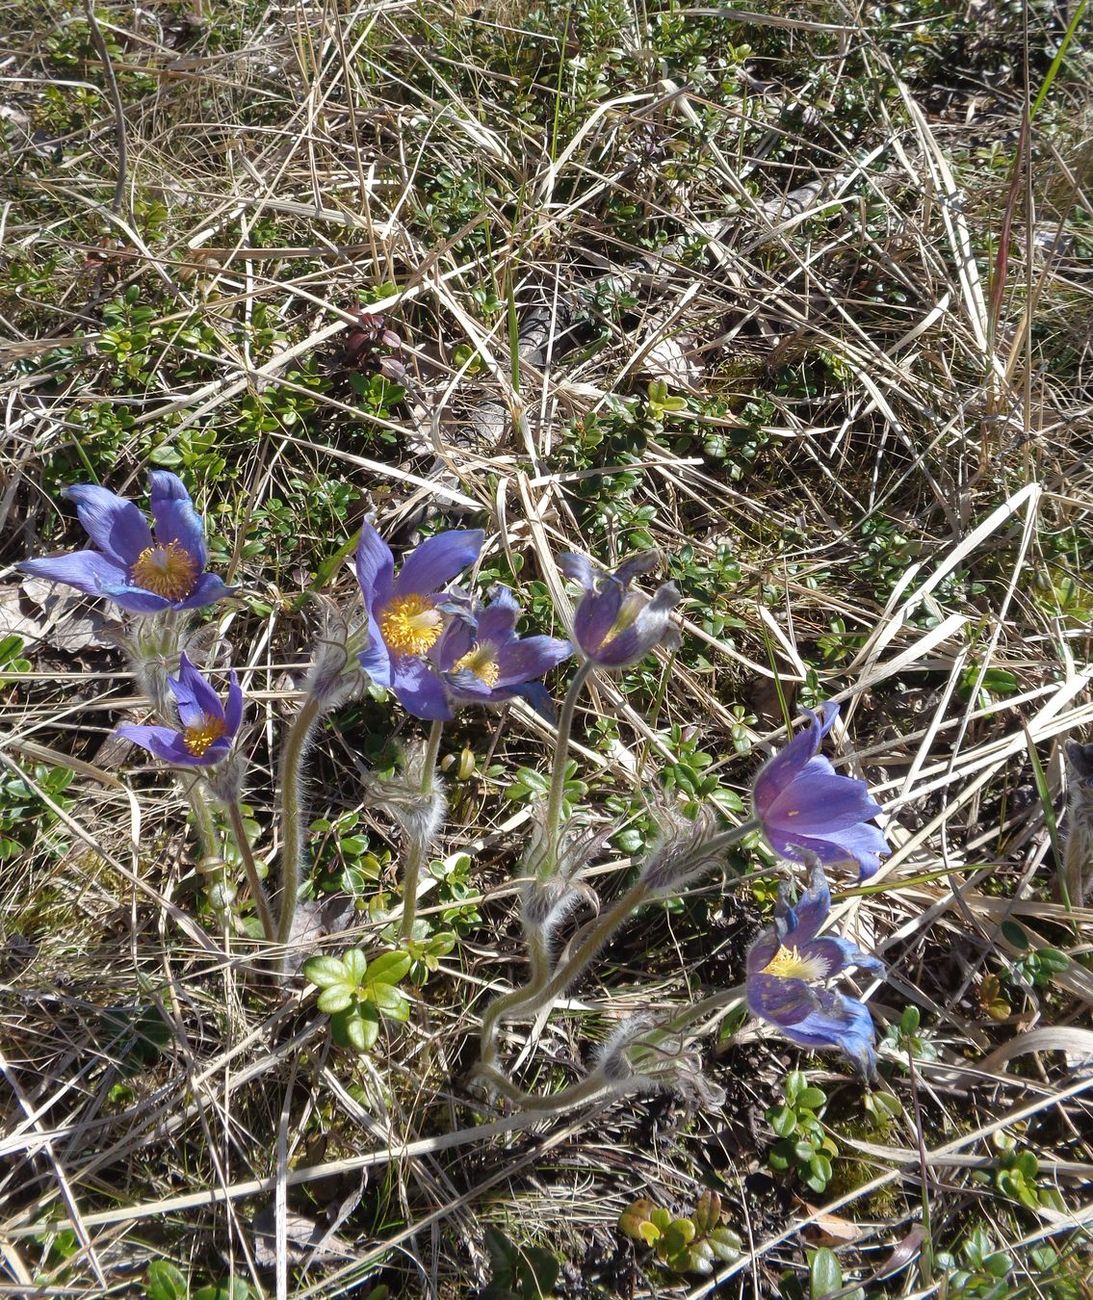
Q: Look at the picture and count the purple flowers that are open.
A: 7